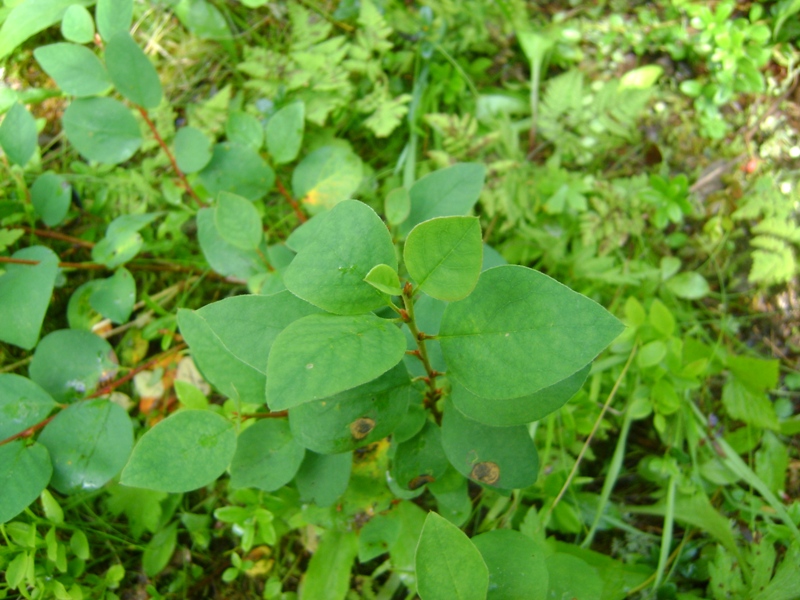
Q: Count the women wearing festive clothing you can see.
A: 0